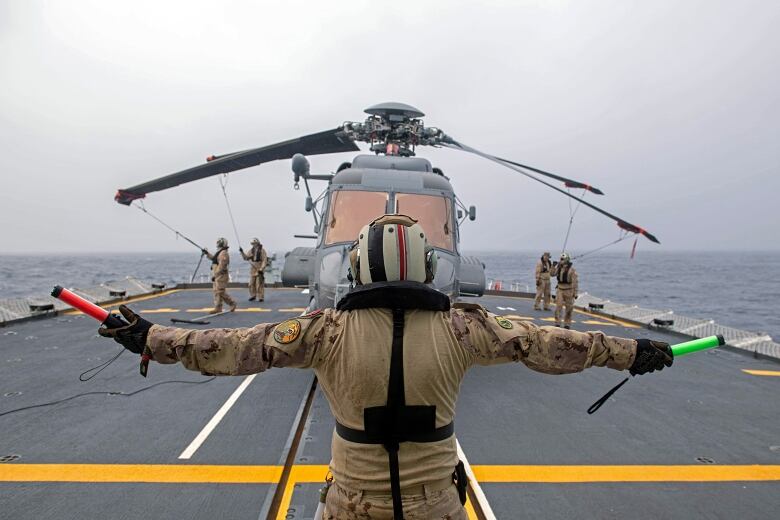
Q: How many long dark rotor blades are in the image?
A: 4